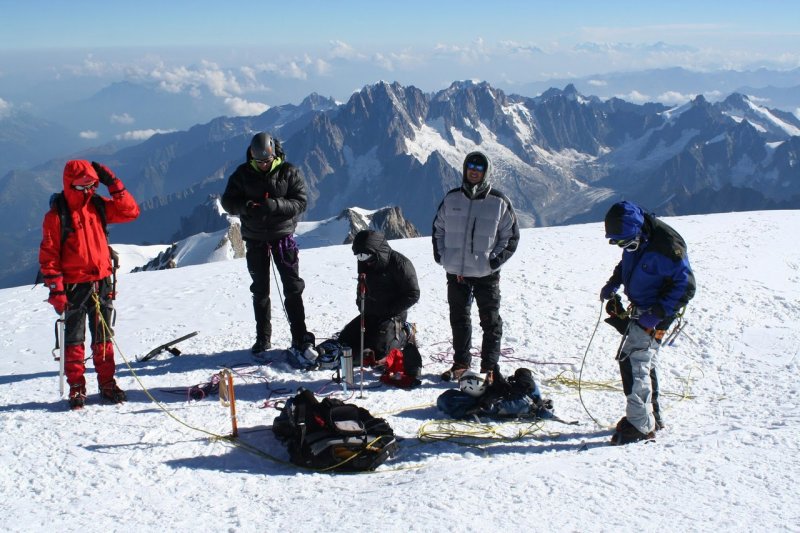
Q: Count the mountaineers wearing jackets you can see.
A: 5